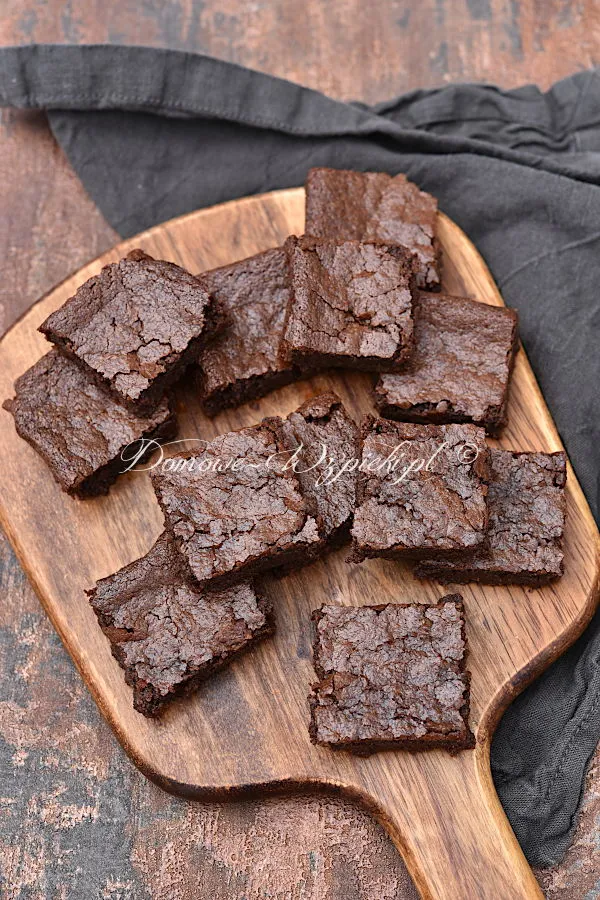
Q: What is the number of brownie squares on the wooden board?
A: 12